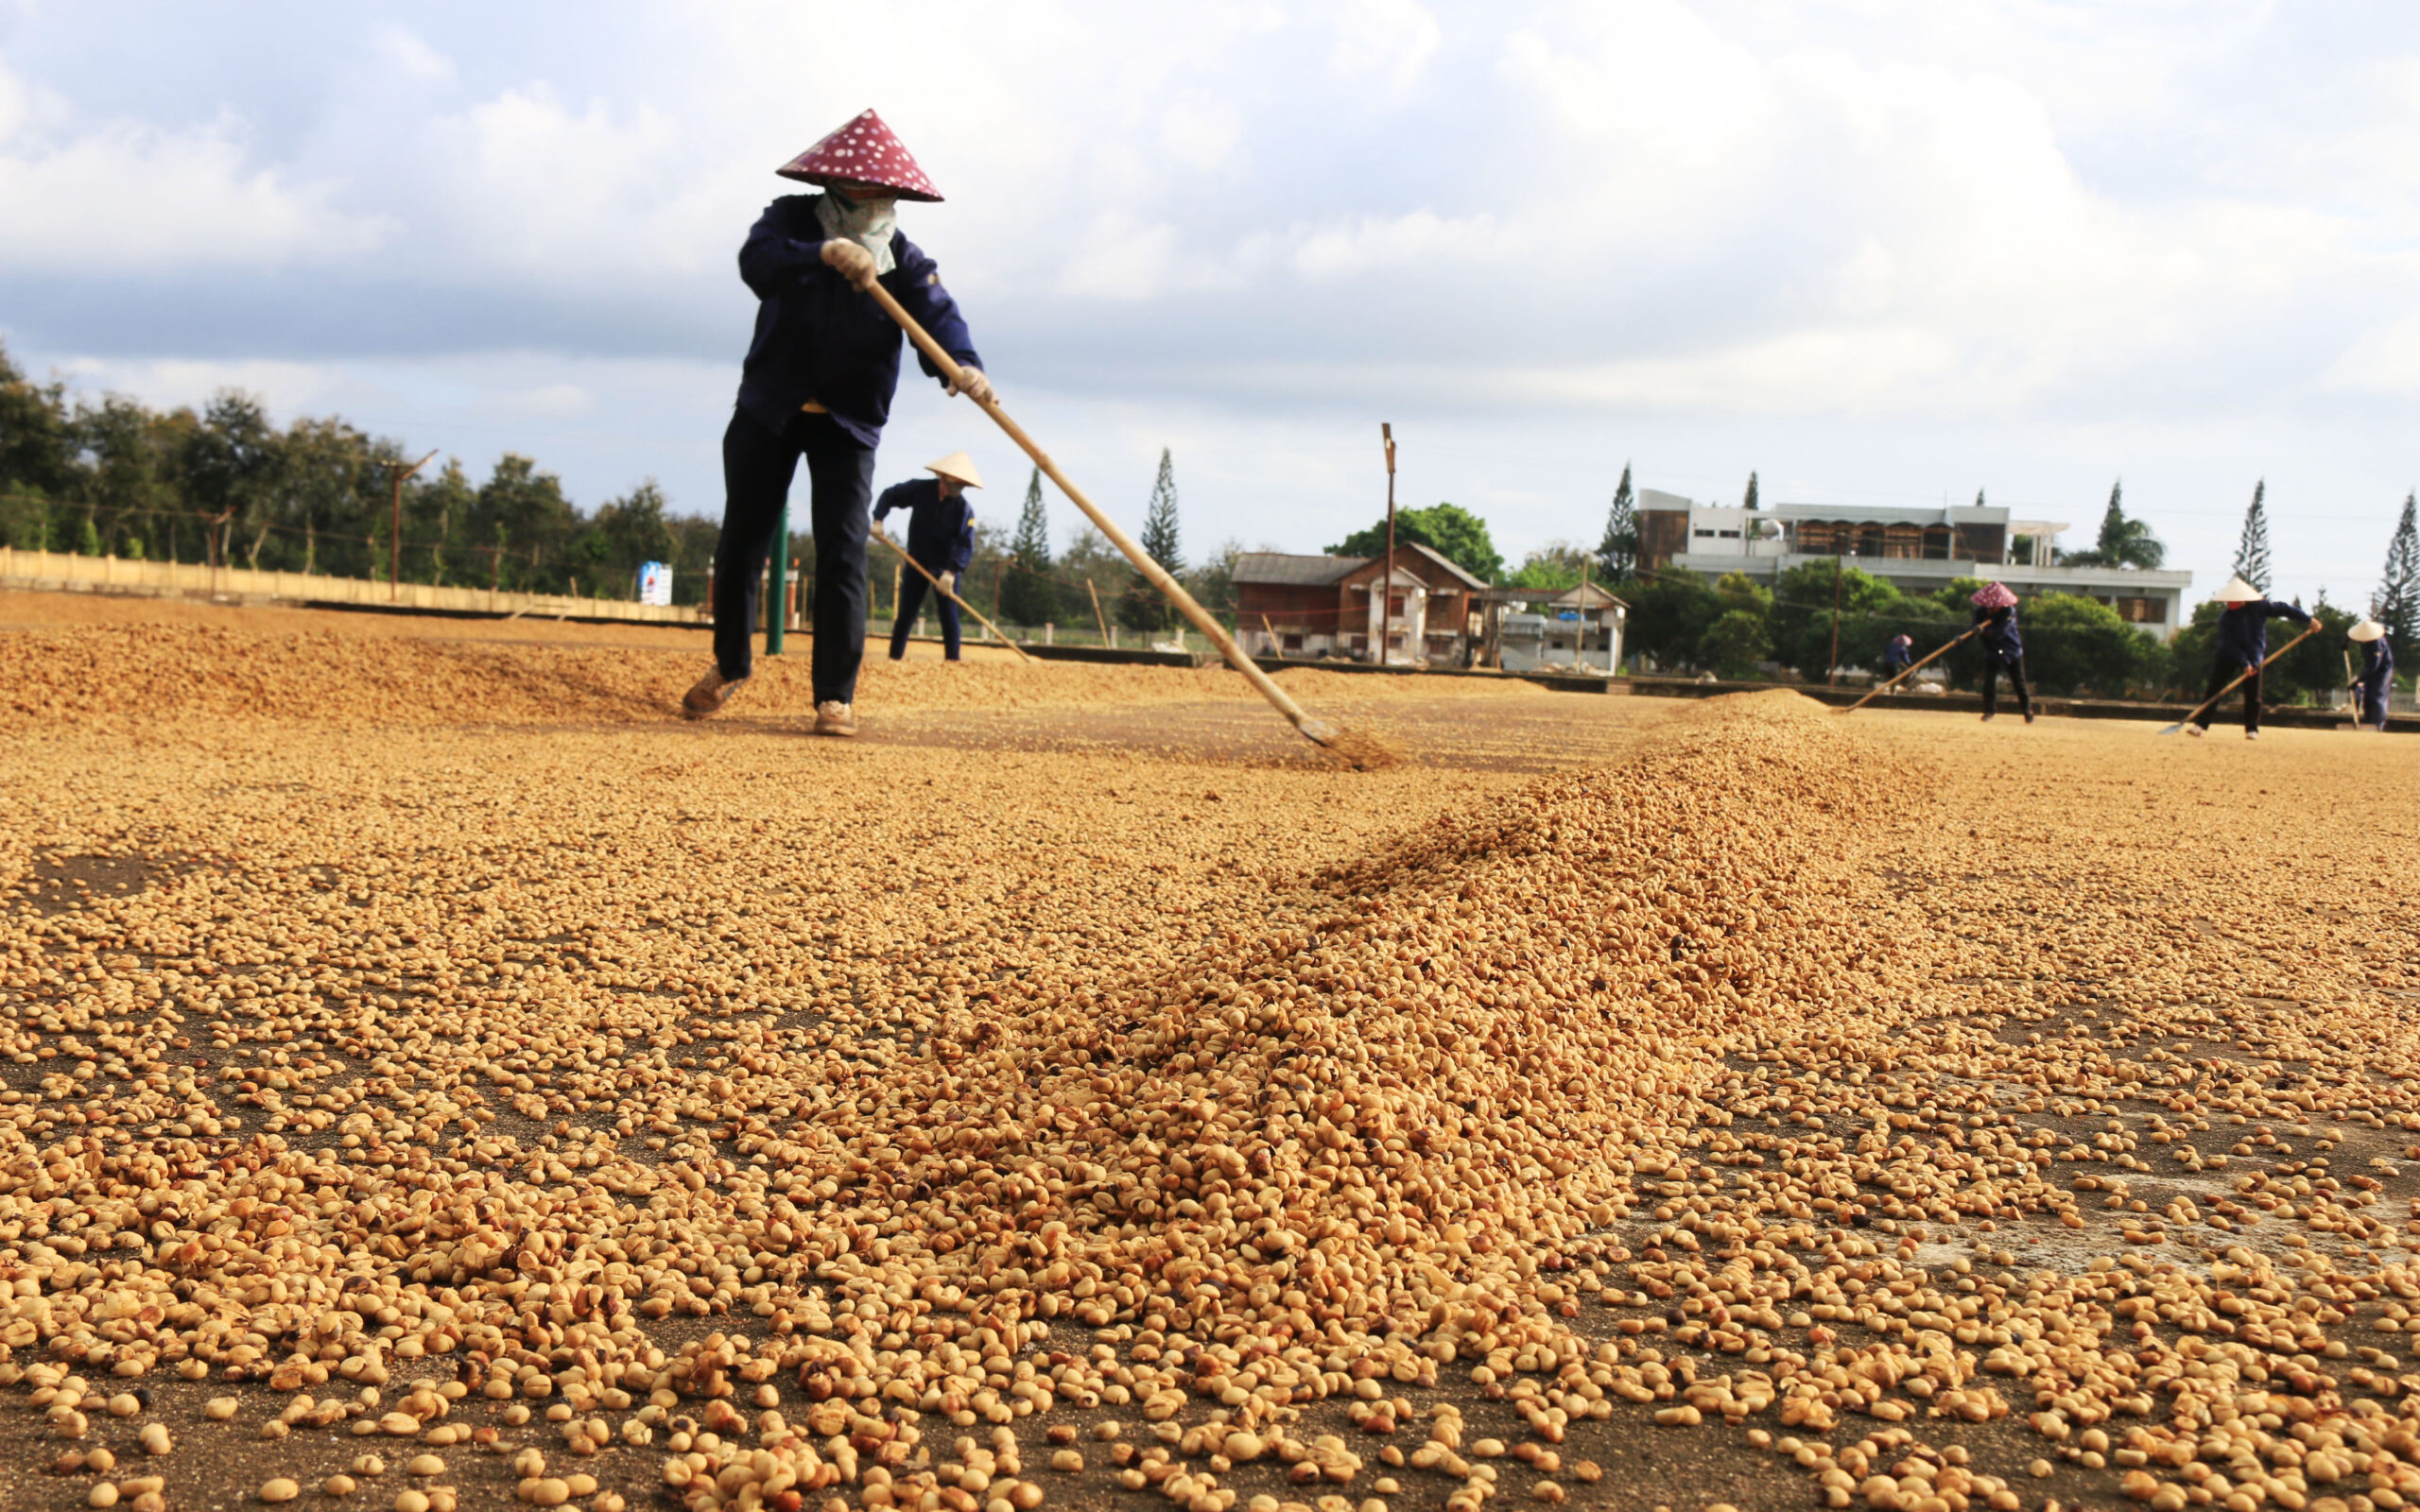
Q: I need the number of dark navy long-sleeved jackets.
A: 6